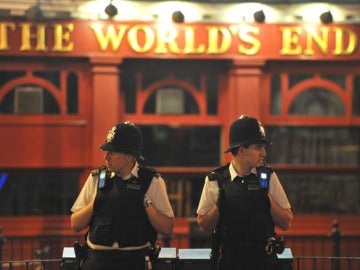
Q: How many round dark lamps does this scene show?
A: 4